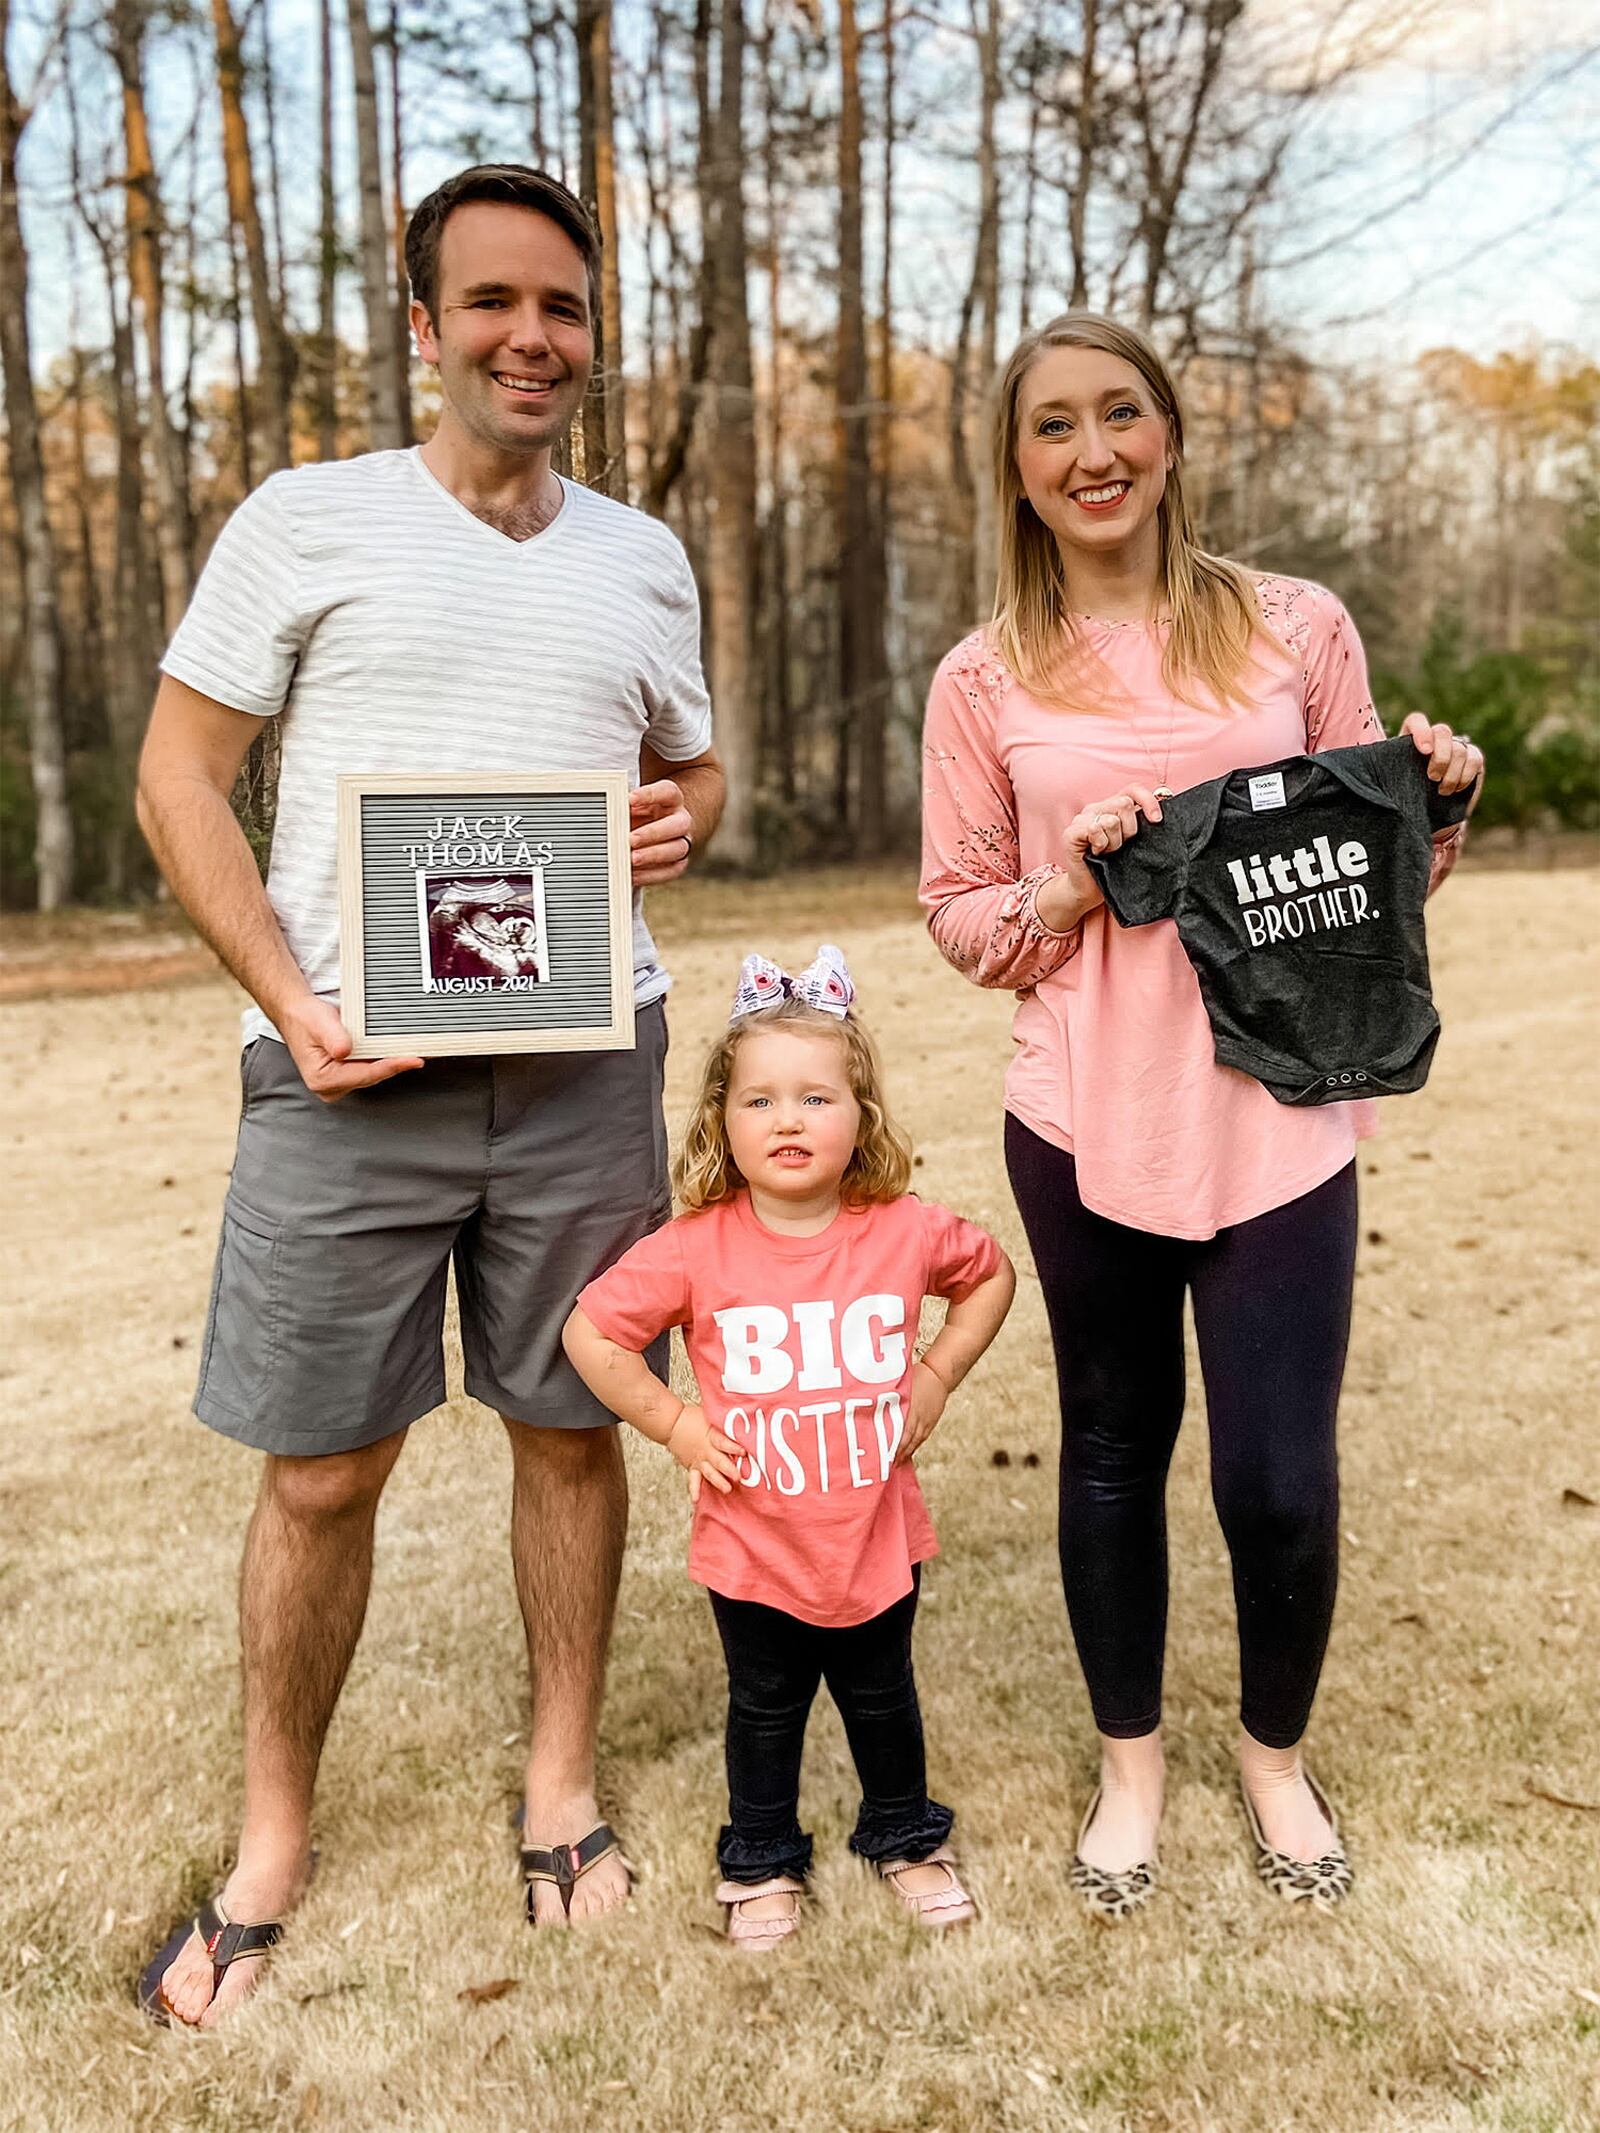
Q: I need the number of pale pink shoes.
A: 2